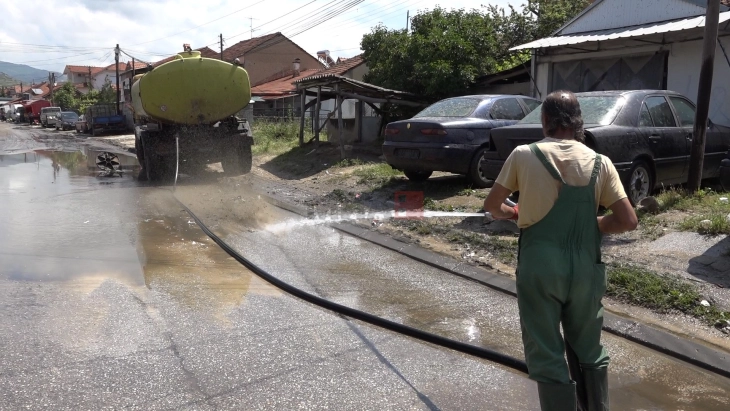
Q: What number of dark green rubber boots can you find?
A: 2